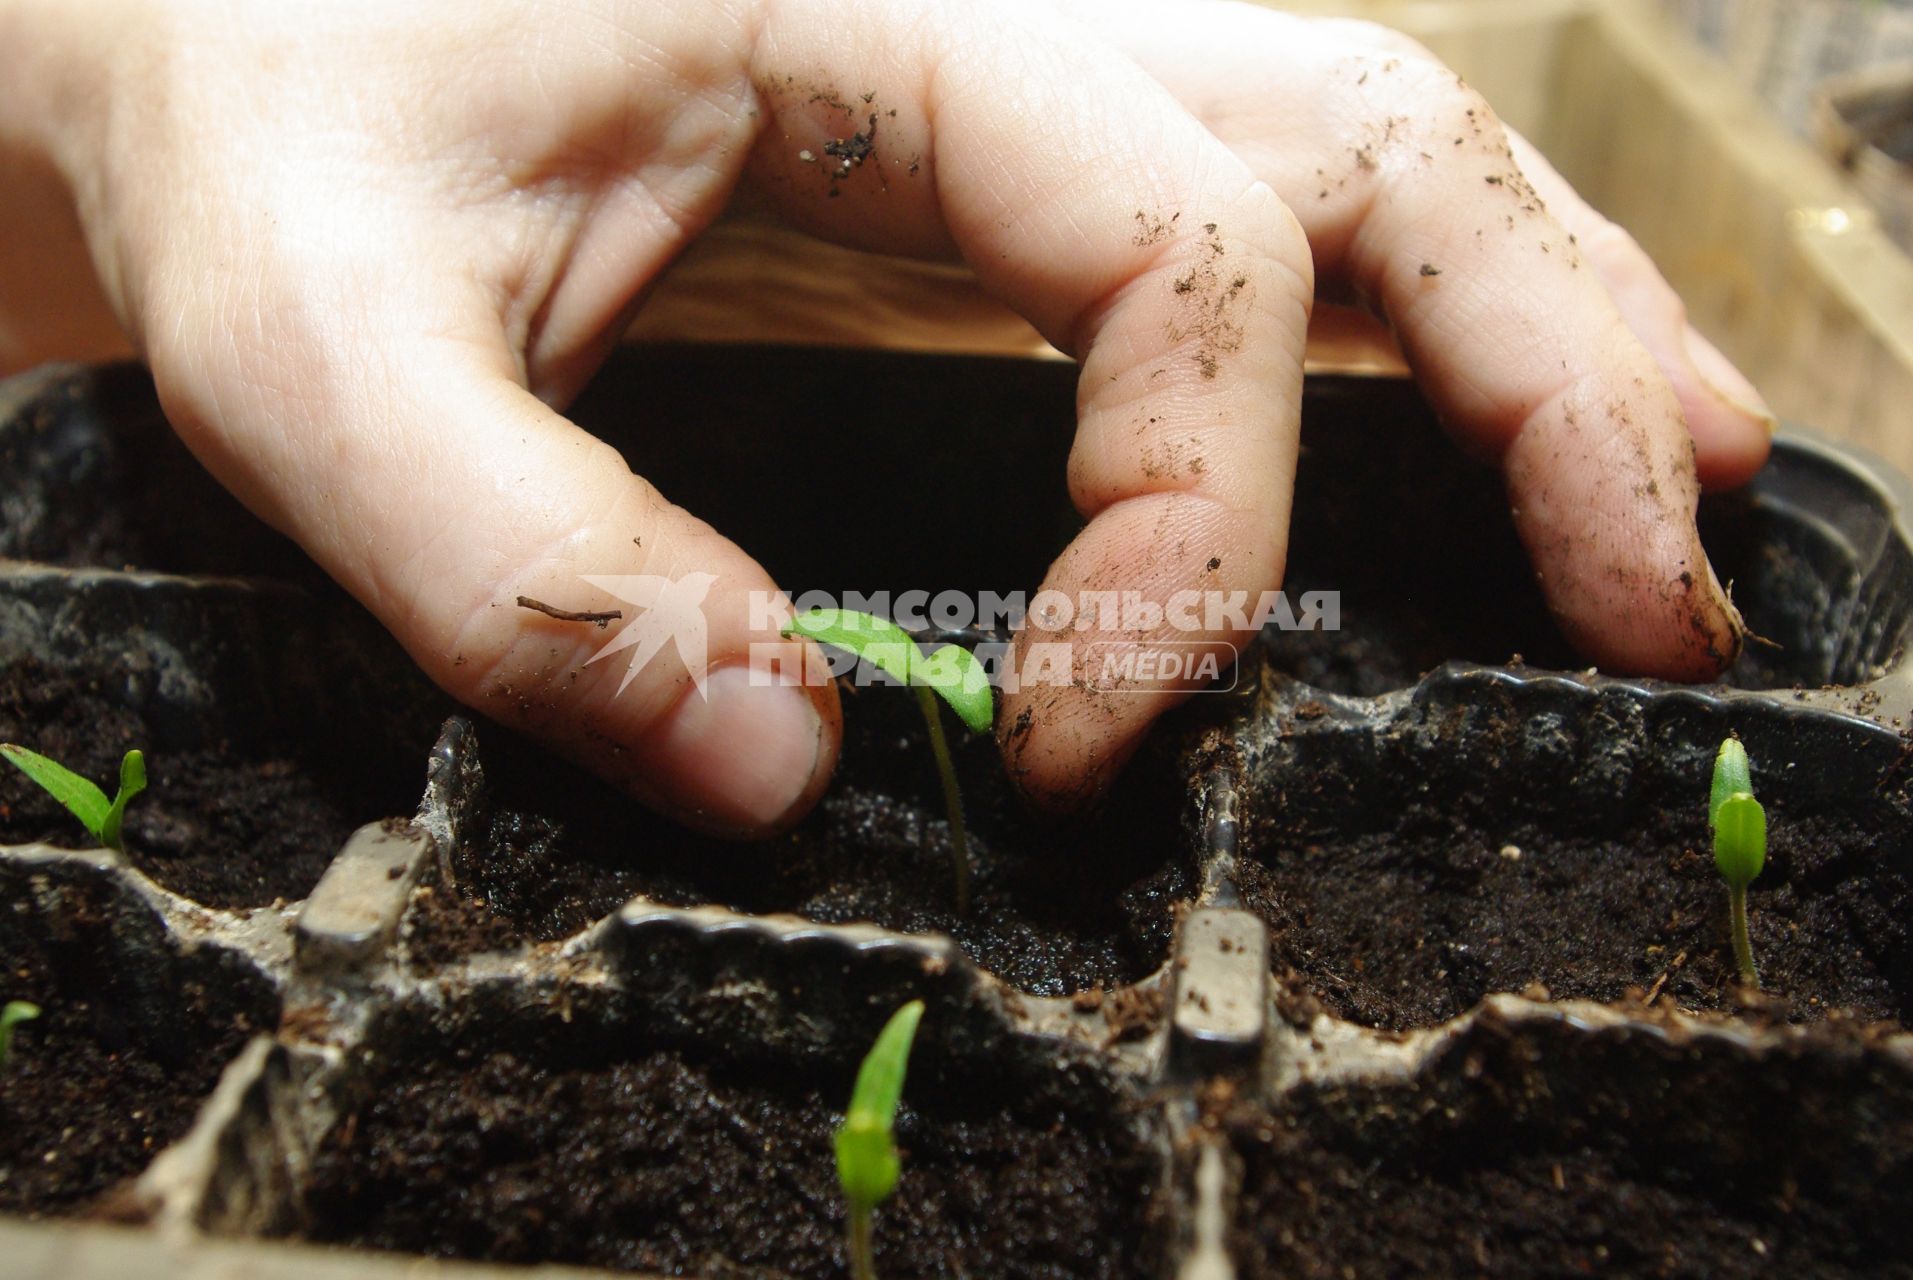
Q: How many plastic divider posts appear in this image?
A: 2